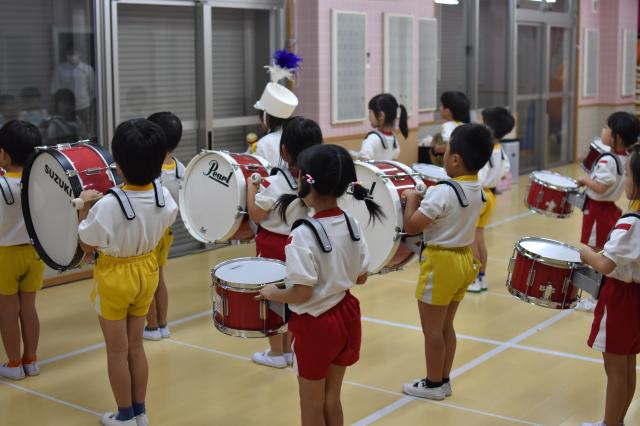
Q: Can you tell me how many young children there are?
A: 12